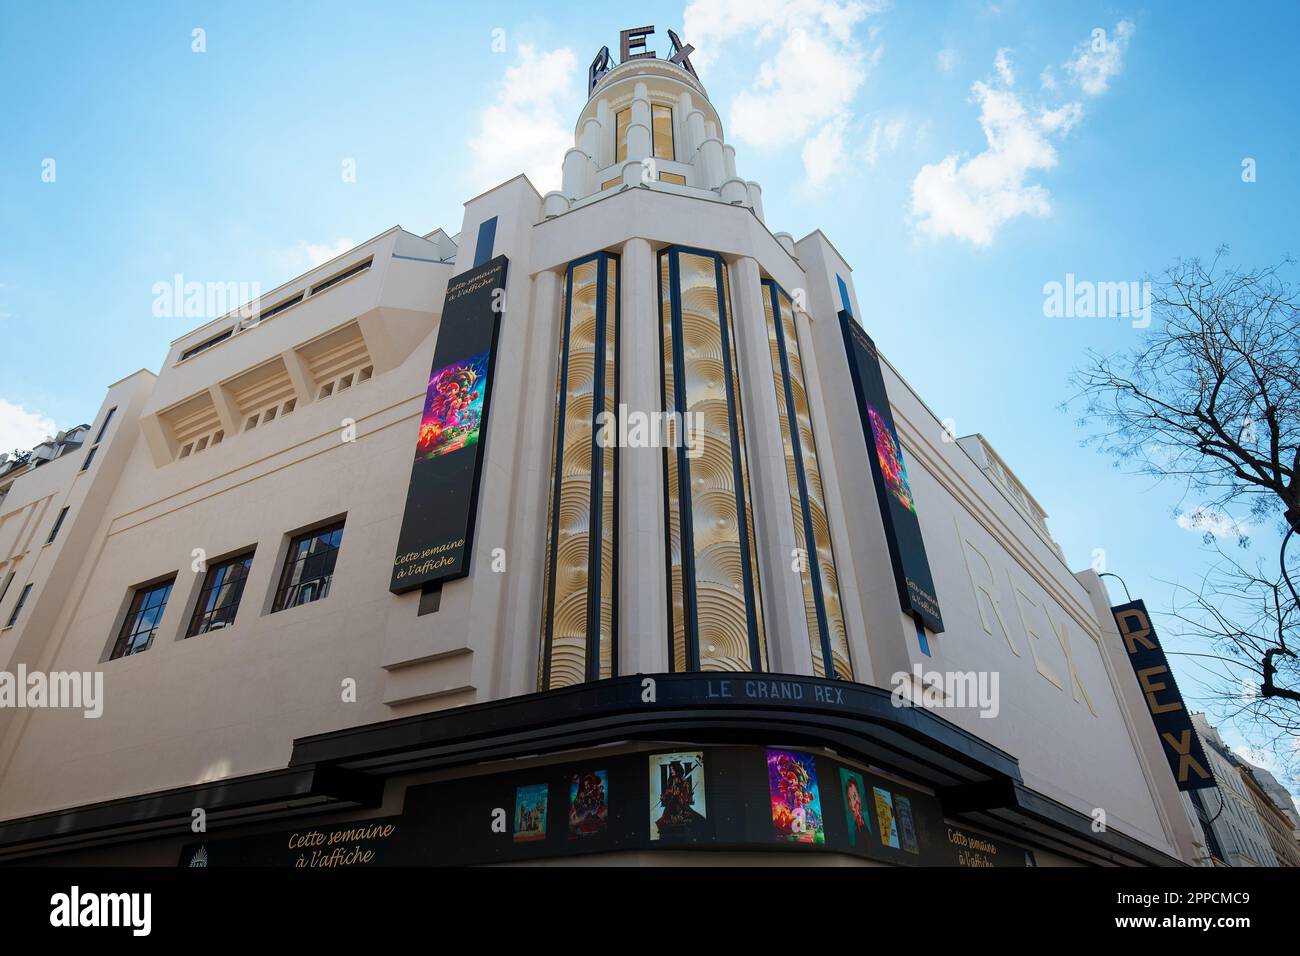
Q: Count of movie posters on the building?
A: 9